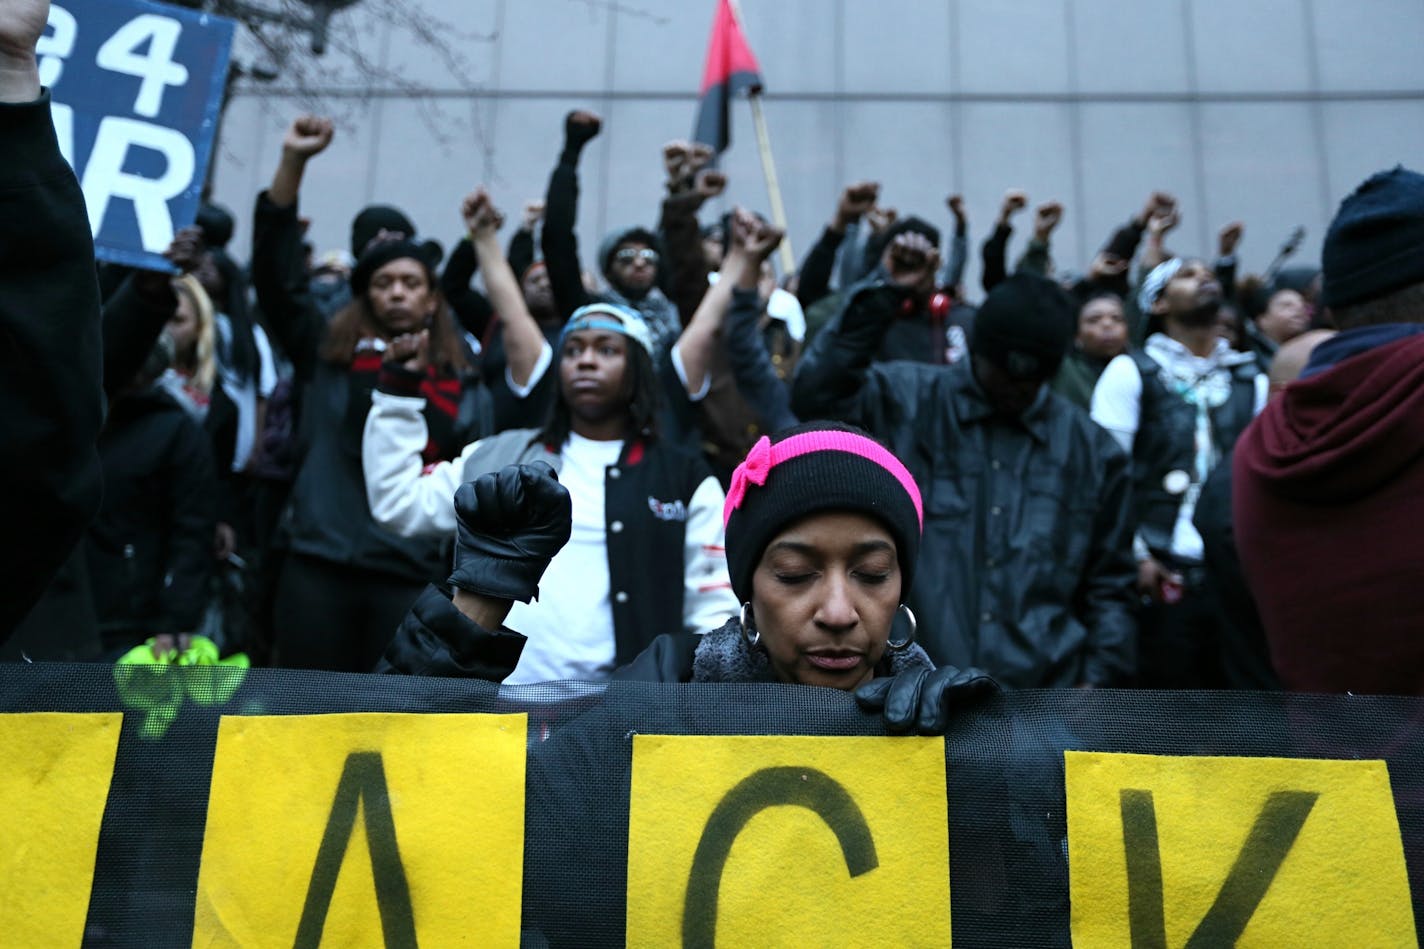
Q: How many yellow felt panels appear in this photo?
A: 4